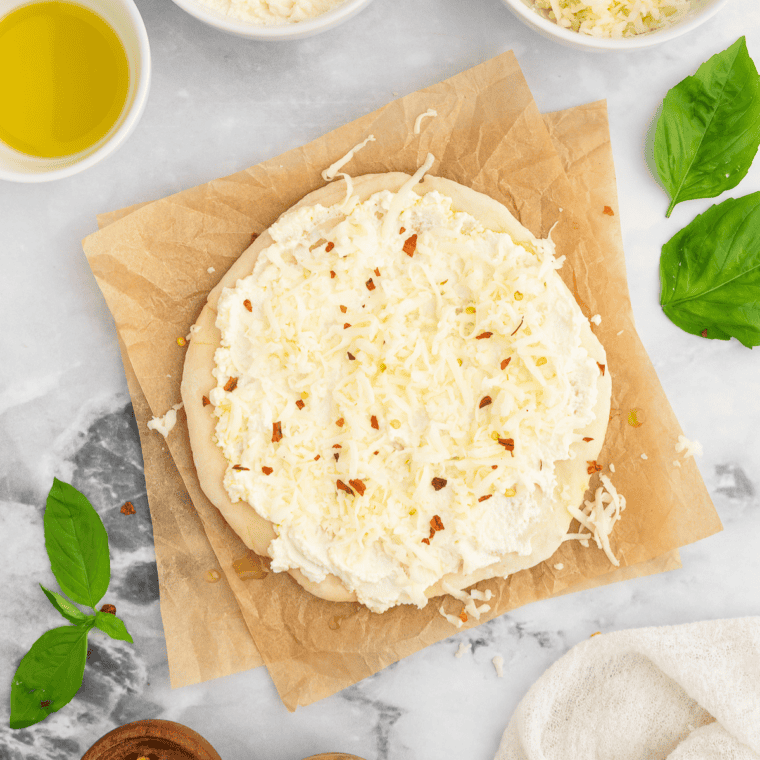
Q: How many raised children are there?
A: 0